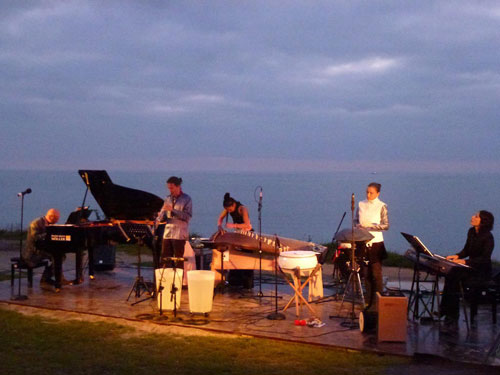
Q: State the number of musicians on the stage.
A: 5